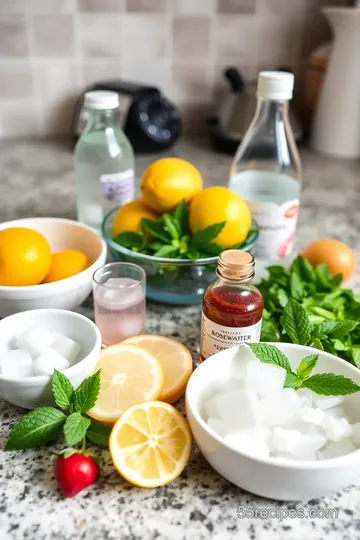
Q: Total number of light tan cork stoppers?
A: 1